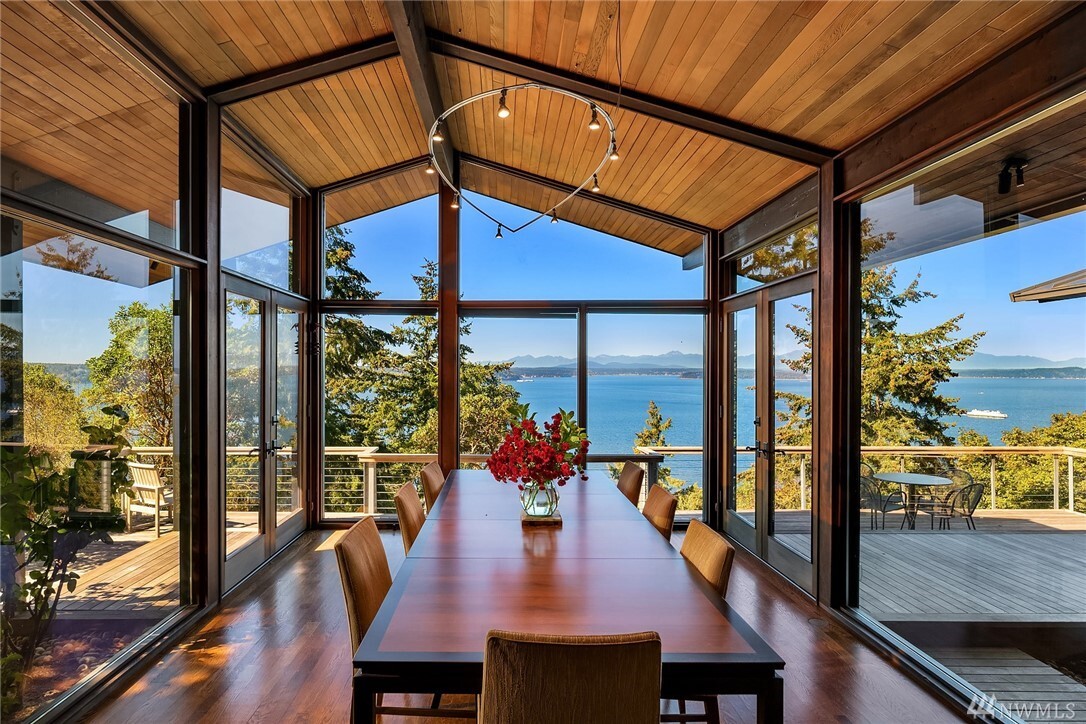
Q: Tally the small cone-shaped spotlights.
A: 9